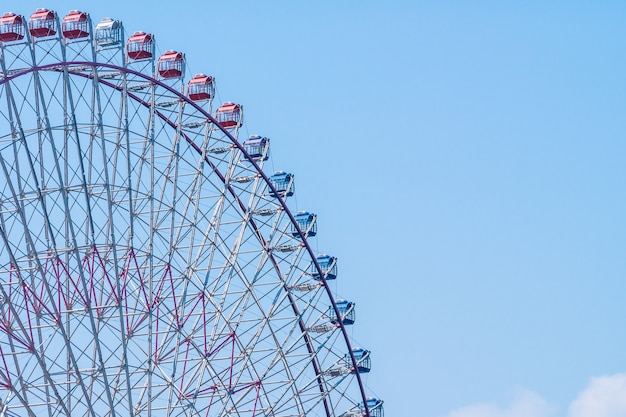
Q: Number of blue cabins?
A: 7